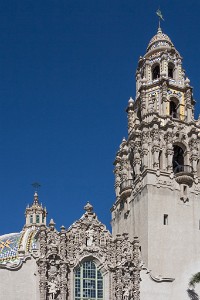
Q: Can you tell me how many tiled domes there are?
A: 2